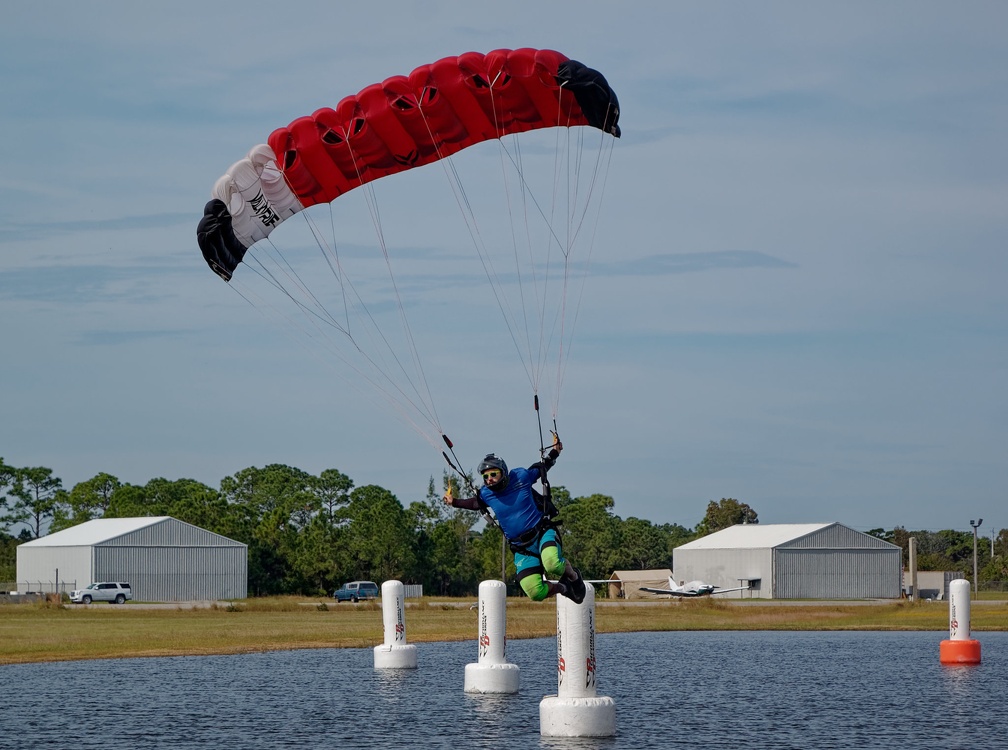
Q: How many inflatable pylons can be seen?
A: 4